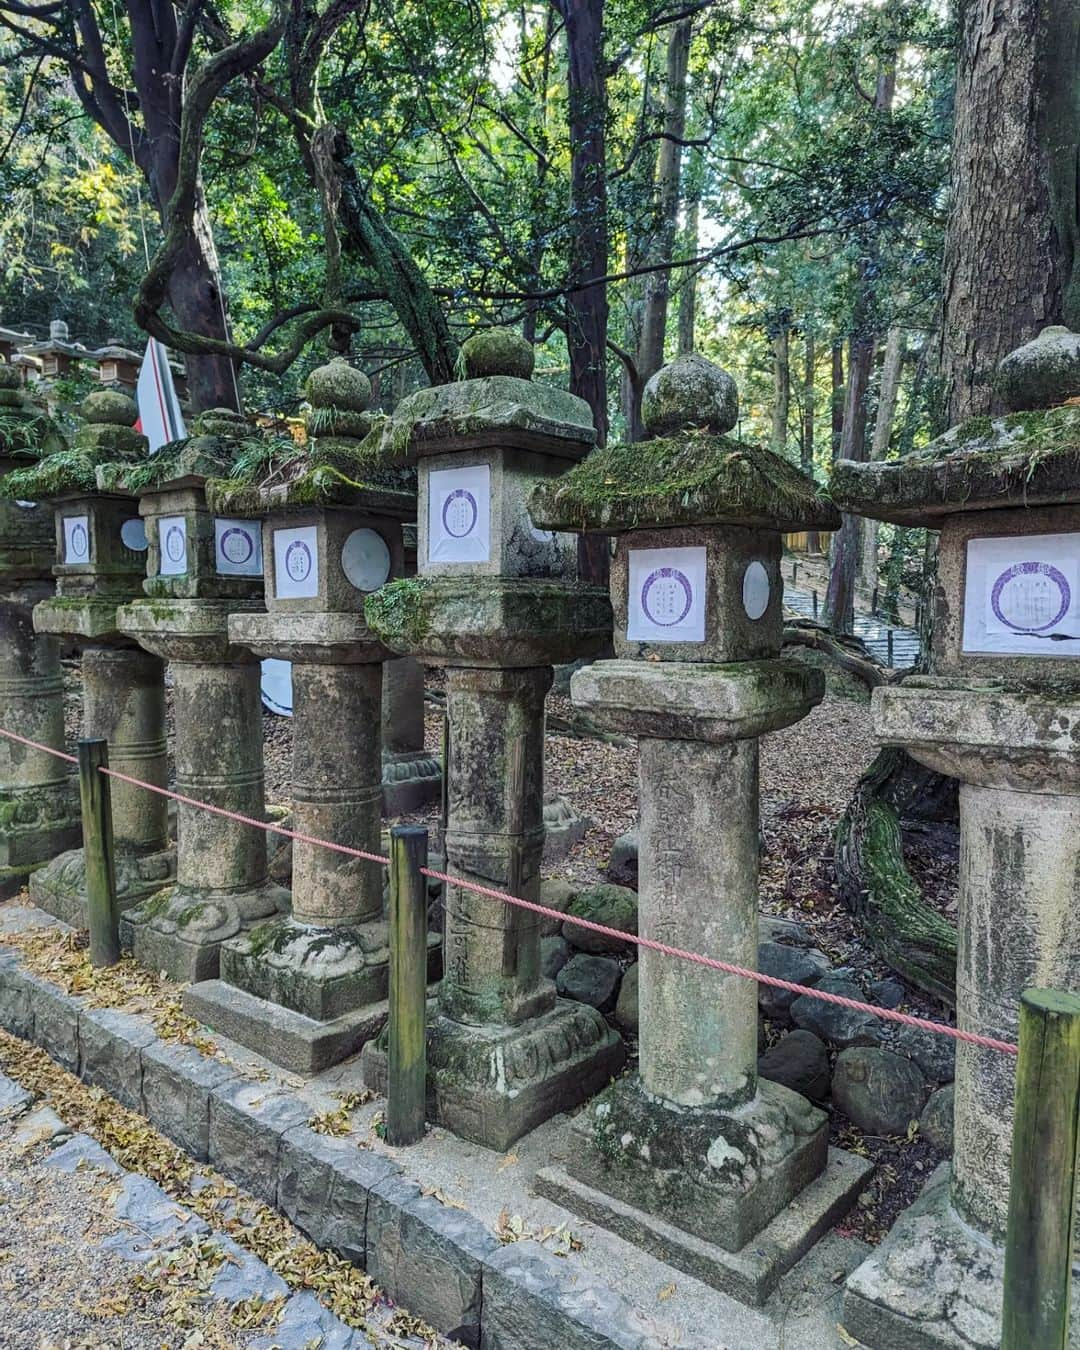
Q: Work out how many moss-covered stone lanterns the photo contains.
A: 7